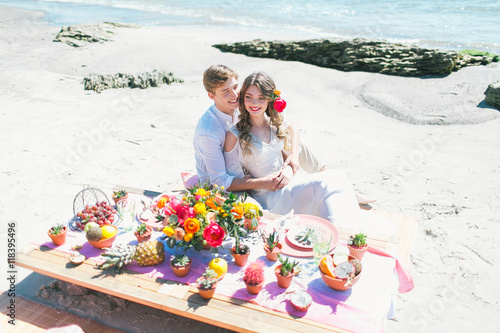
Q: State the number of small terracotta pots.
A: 11